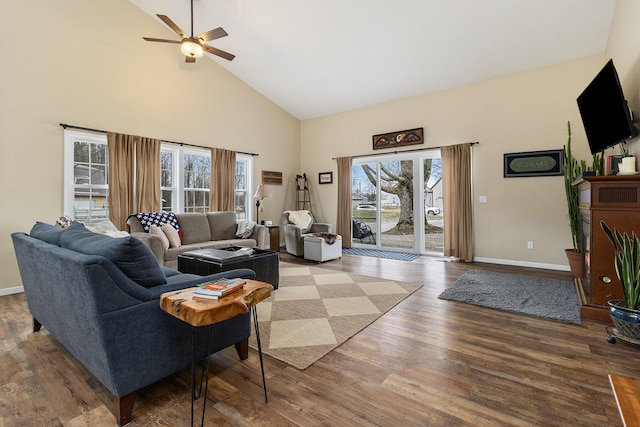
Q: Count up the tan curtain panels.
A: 5